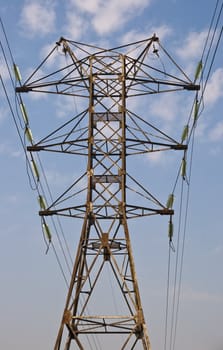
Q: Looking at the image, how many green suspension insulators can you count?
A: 12